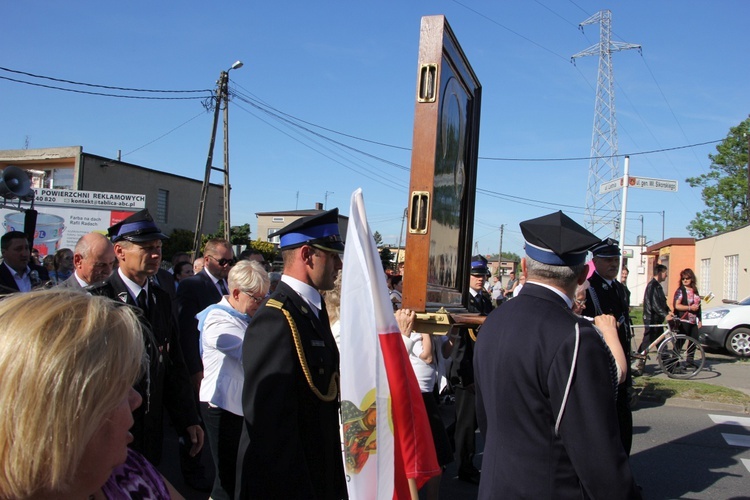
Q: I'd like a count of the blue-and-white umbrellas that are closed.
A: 0